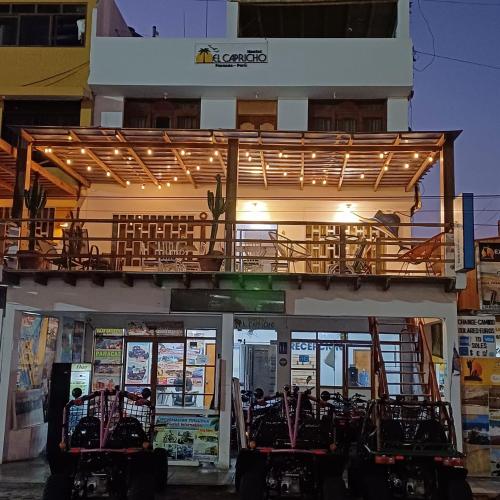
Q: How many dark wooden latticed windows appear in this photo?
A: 2